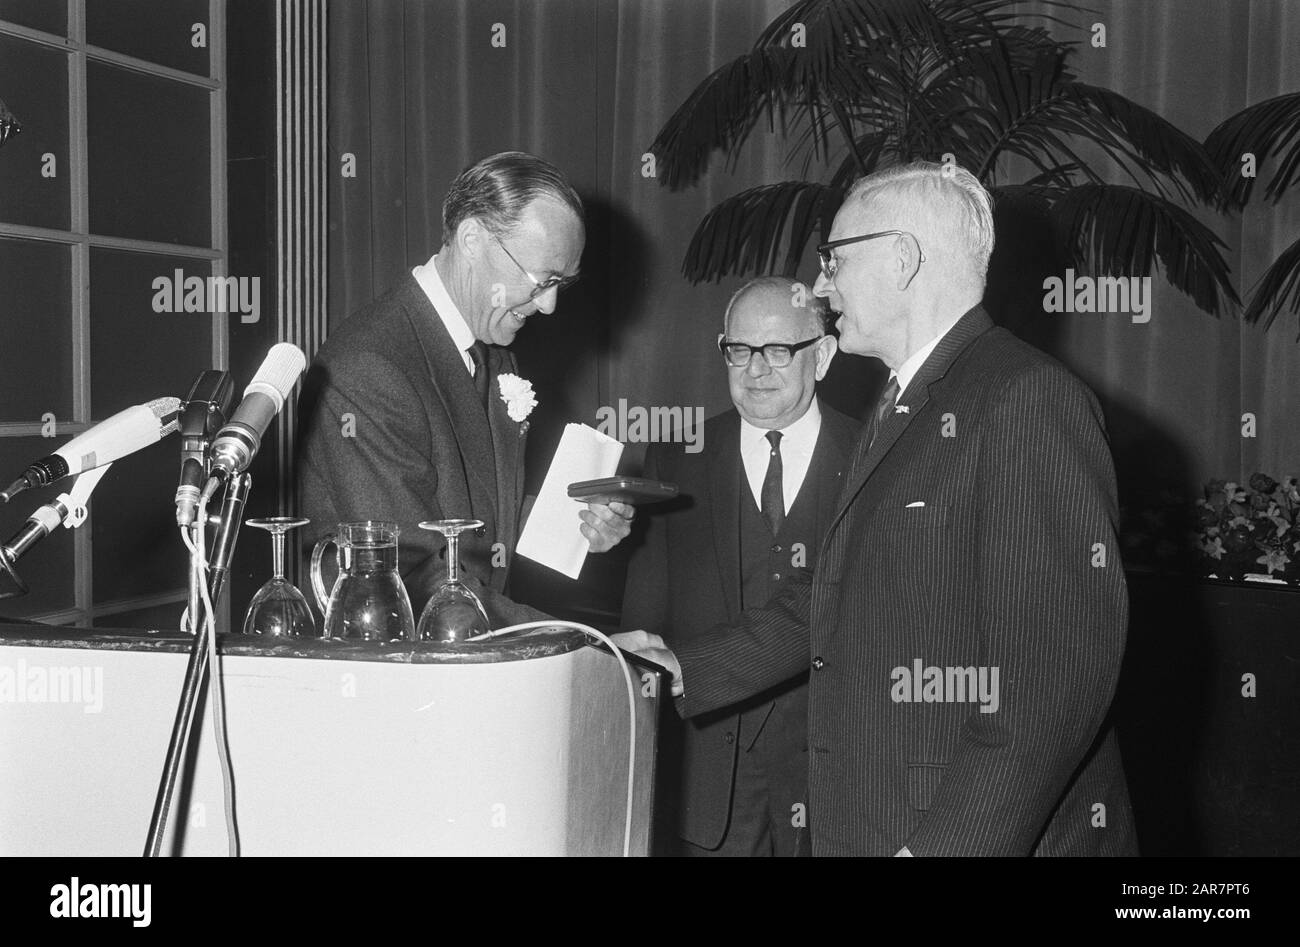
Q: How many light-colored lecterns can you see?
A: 1